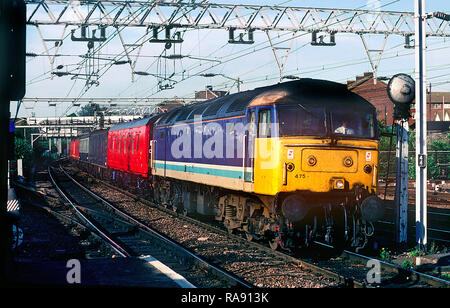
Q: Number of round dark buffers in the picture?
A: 2